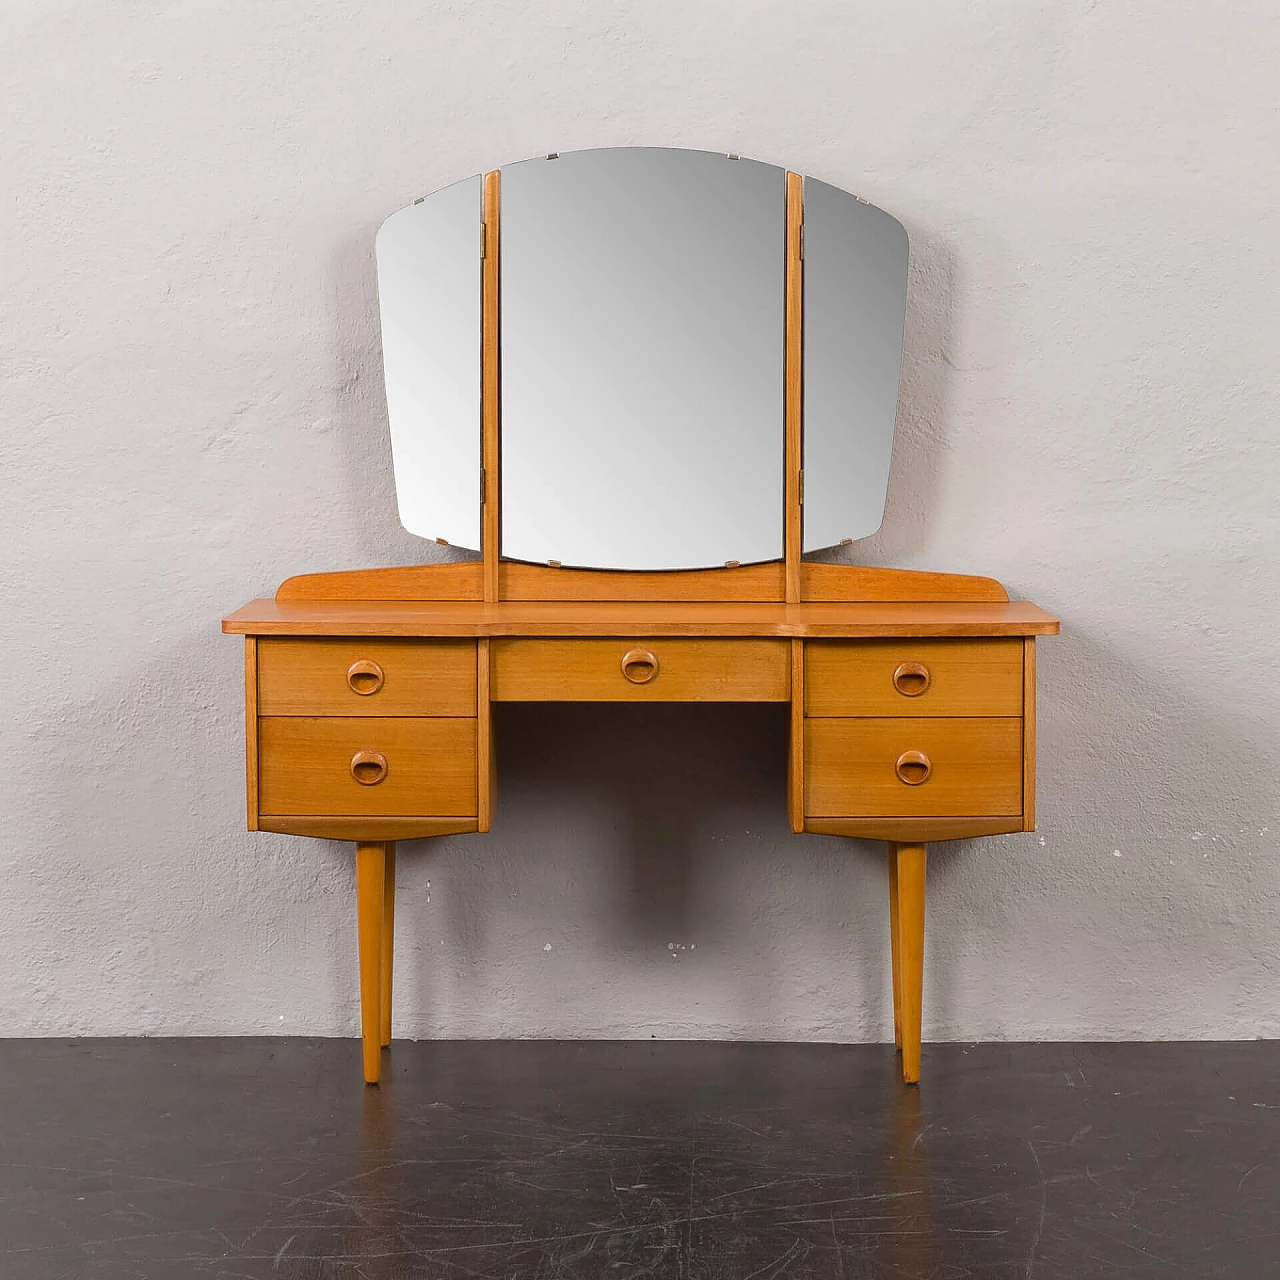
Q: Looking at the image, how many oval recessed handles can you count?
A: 5